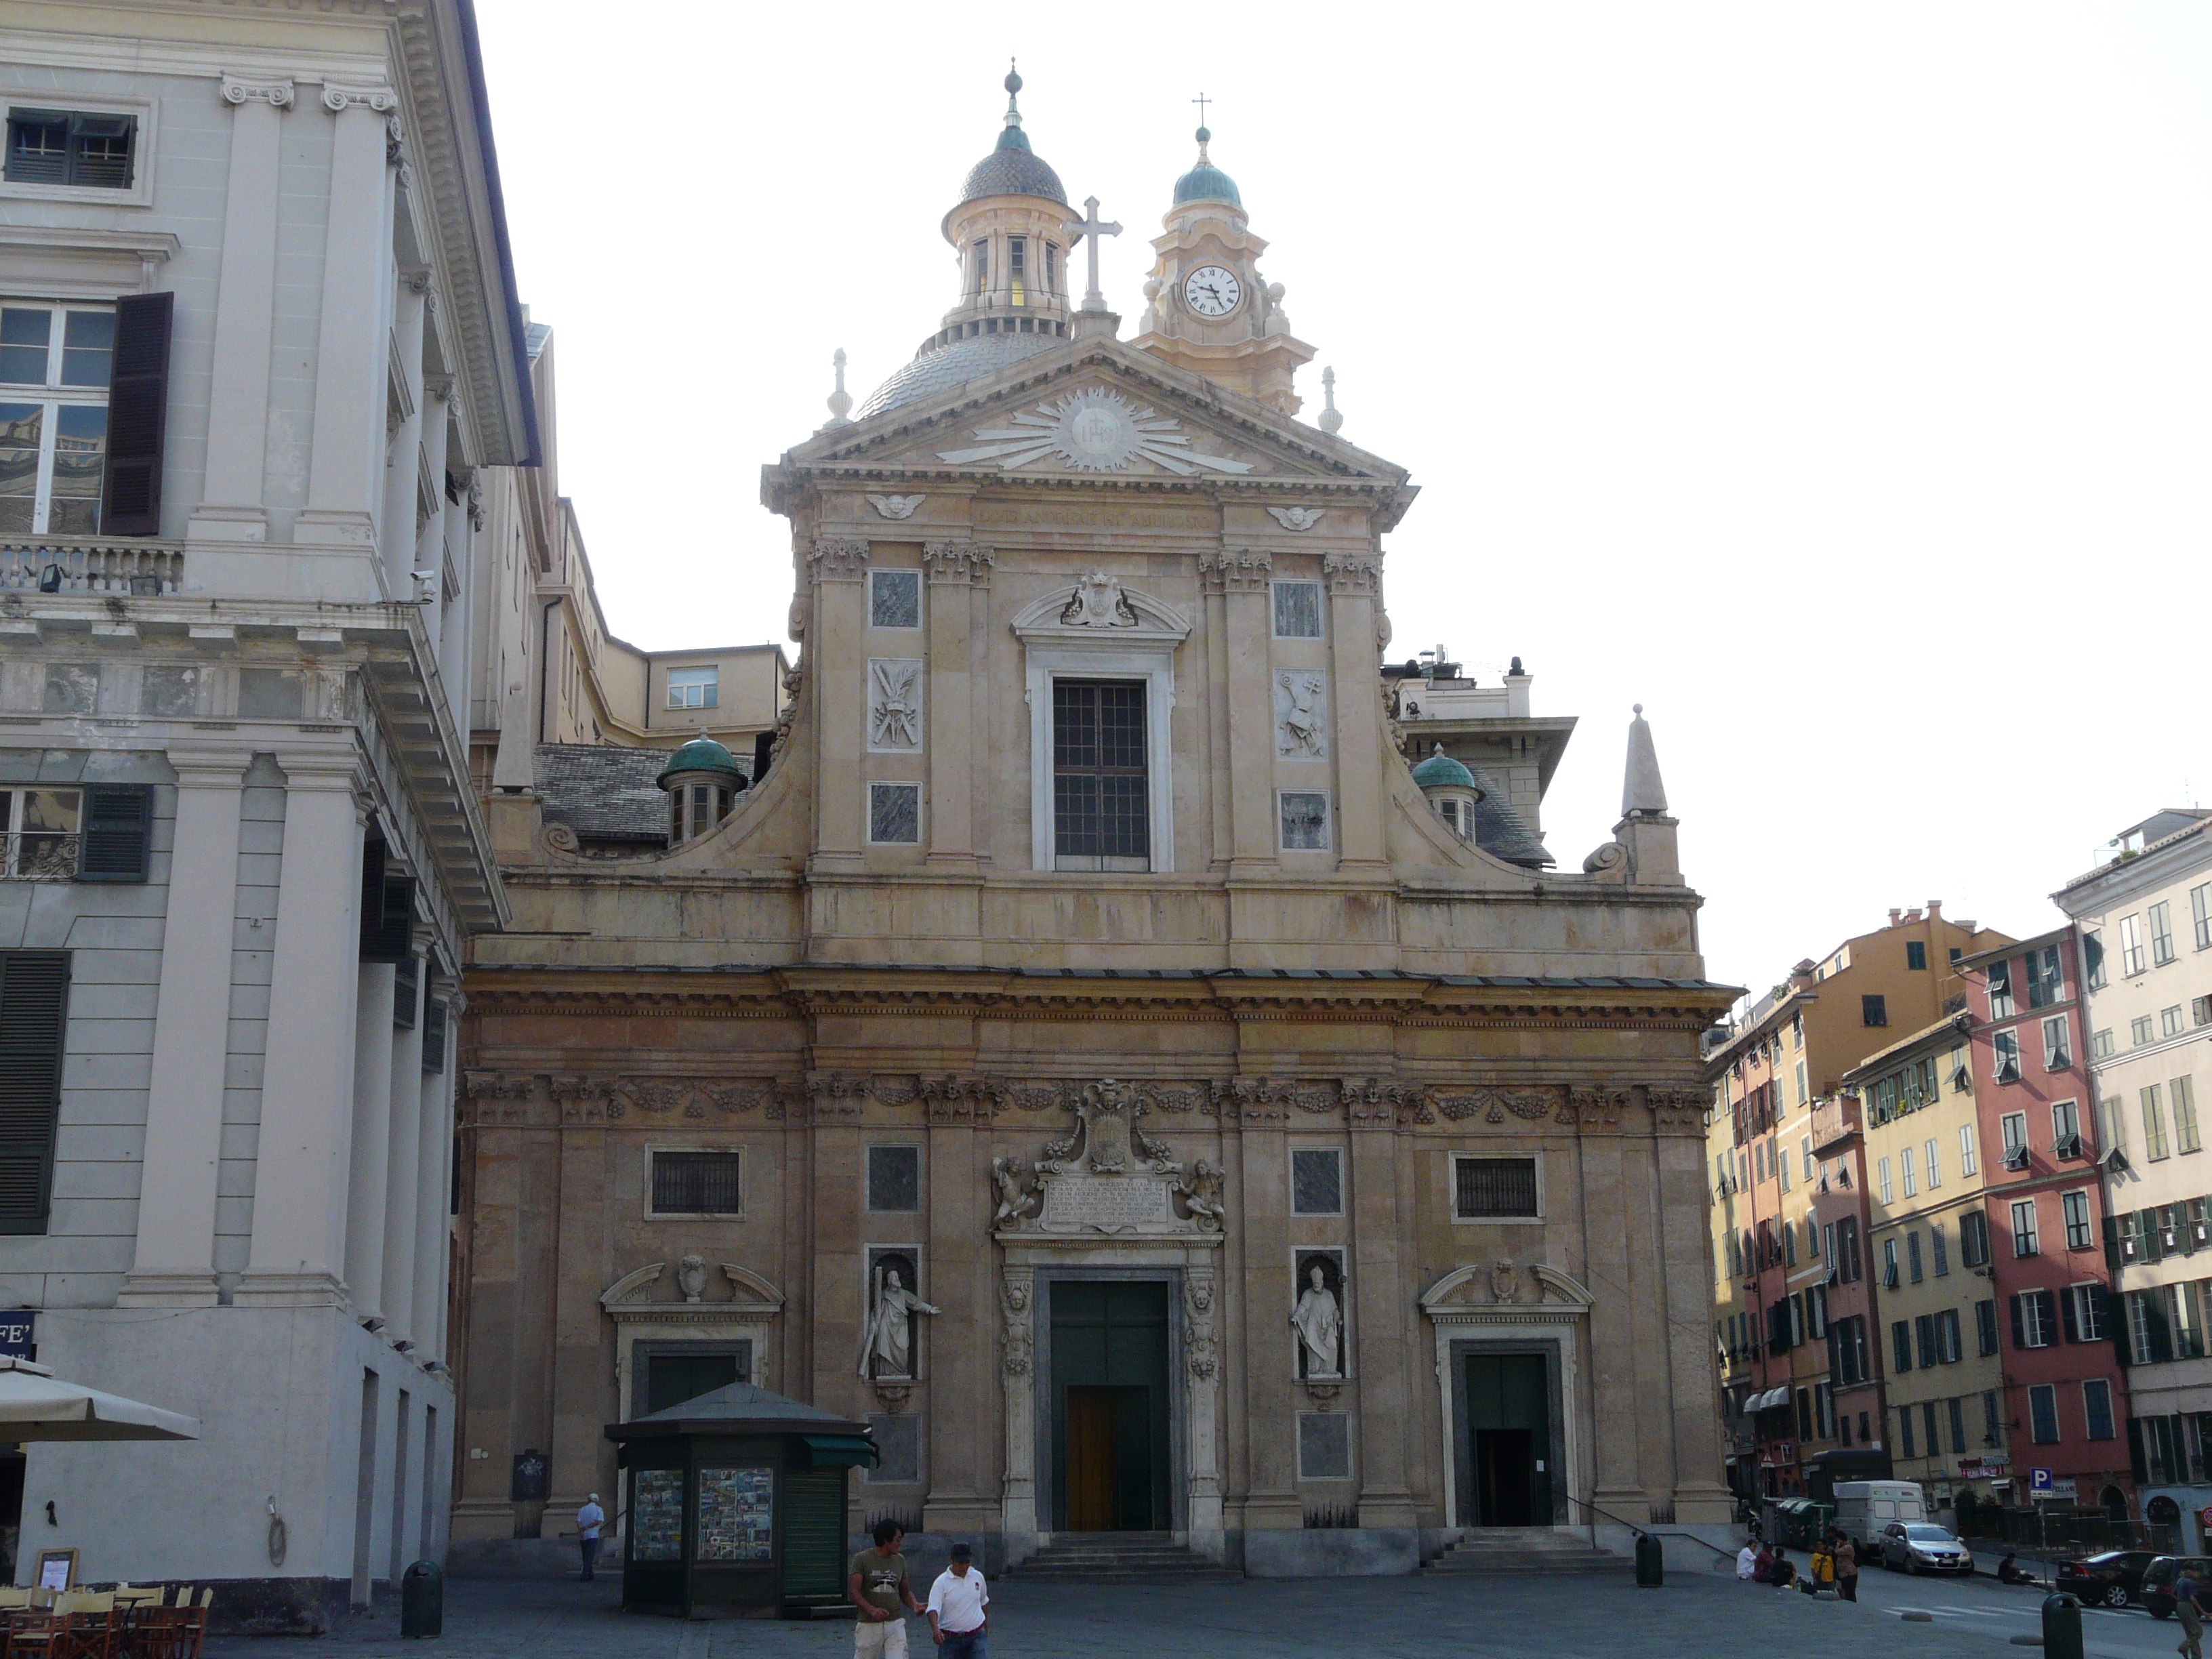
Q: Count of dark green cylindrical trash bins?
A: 3